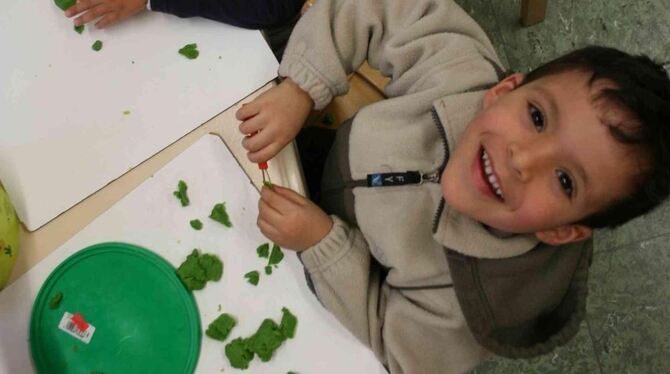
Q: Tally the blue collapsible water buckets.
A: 0